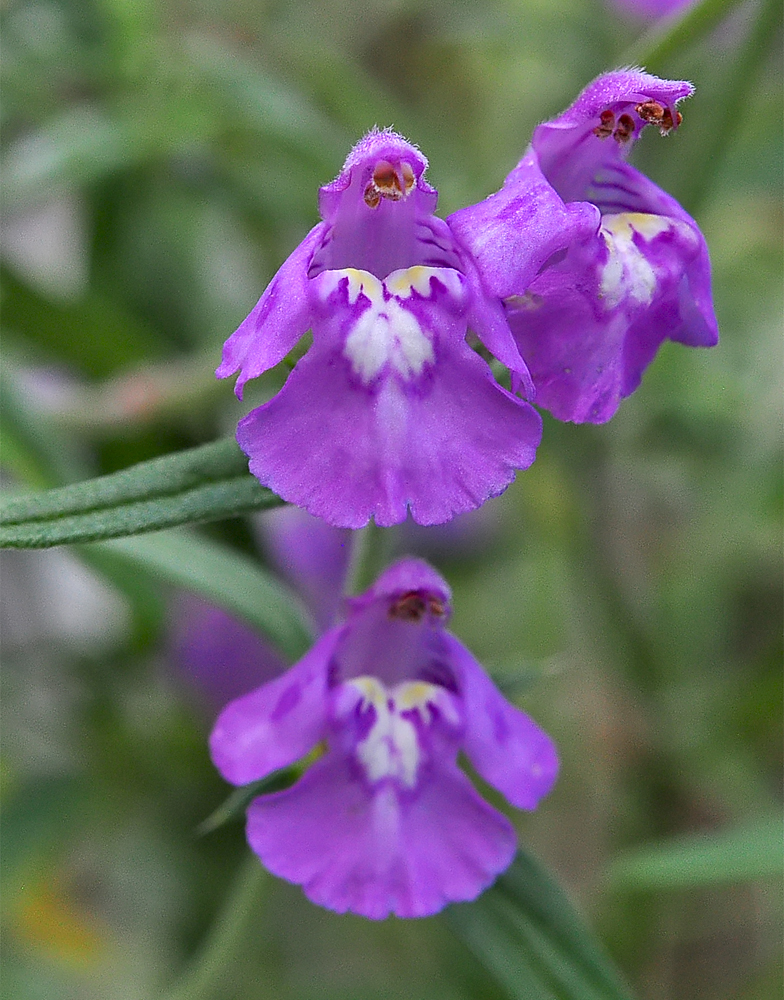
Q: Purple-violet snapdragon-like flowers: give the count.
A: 3